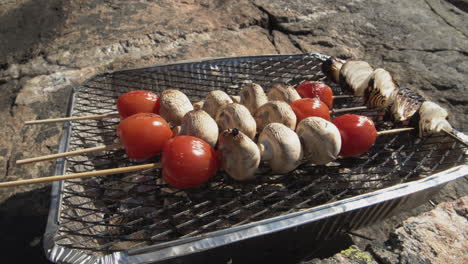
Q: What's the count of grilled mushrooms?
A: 10